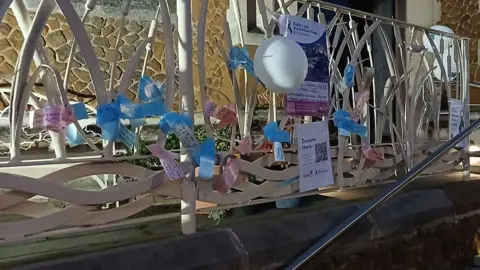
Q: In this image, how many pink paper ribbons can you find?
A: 7